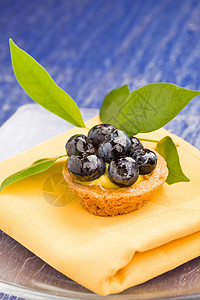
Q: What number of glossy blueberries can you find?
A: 7